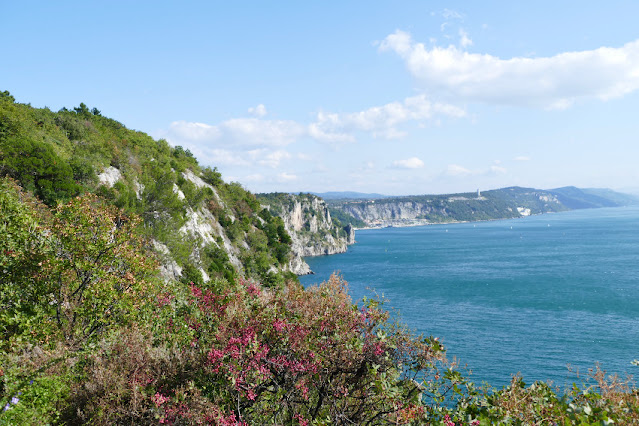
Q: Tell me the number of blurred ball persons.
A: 0